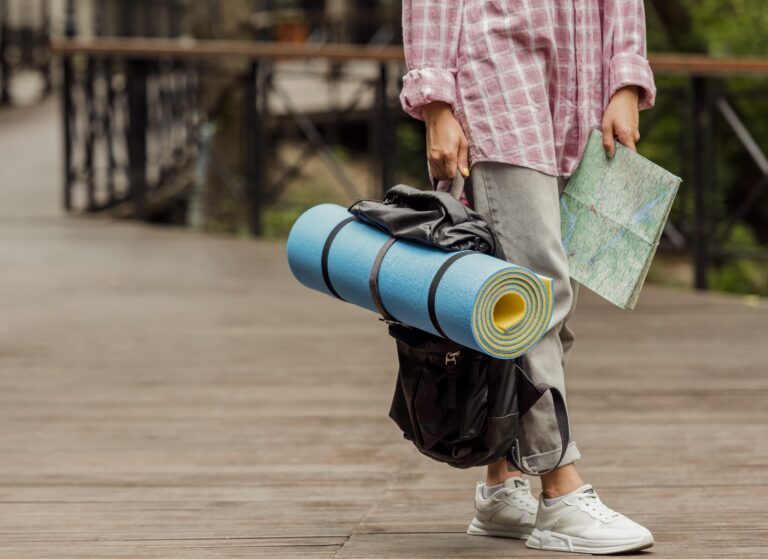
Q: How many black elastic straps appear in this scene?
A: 2